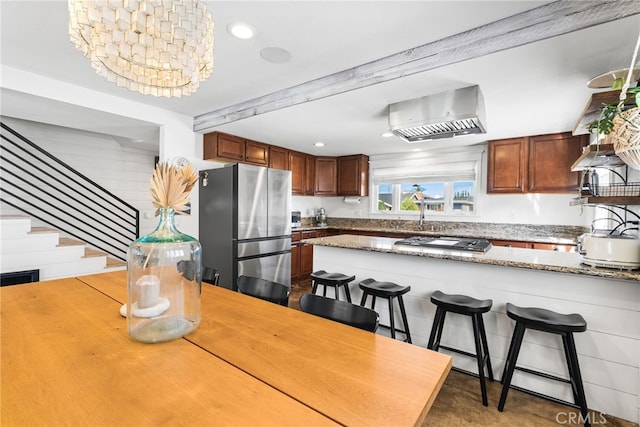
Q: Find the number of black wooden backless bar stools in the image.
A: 4